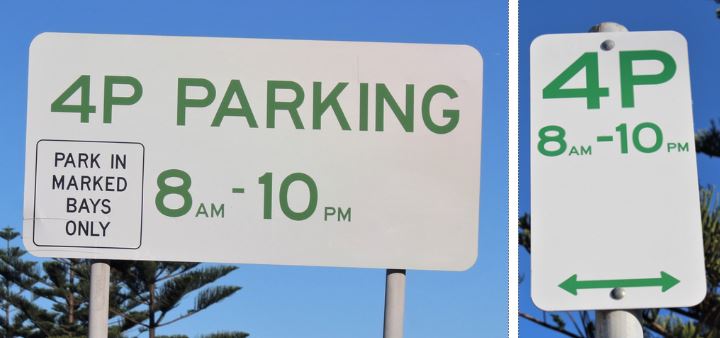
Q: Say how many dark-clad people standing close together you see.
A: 0